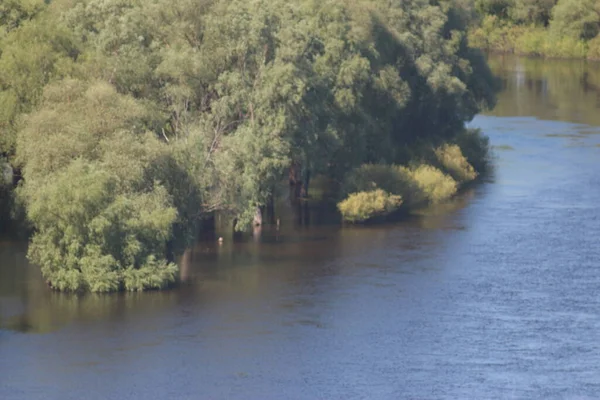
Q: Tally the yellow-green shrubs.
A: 3